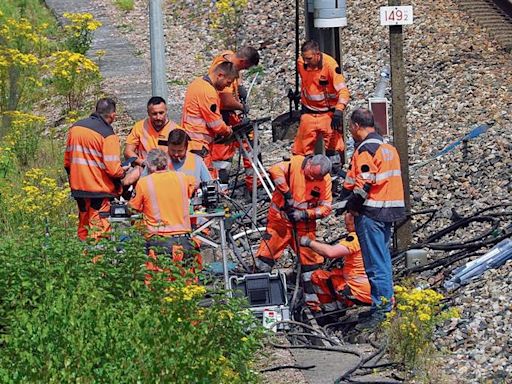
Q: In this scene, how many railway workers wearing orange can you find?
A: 10